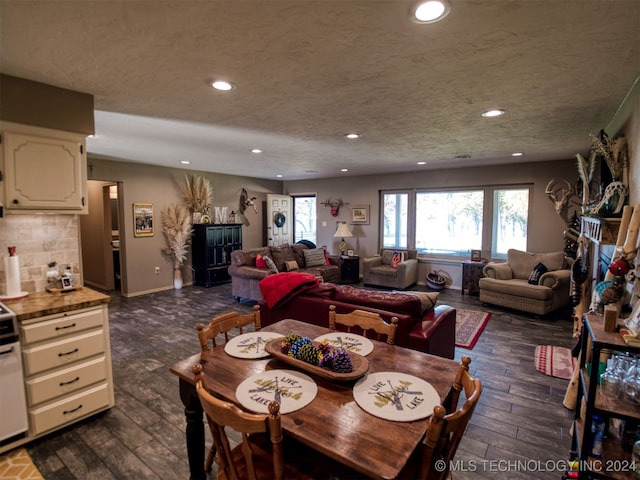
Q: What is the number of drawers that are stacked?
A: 4